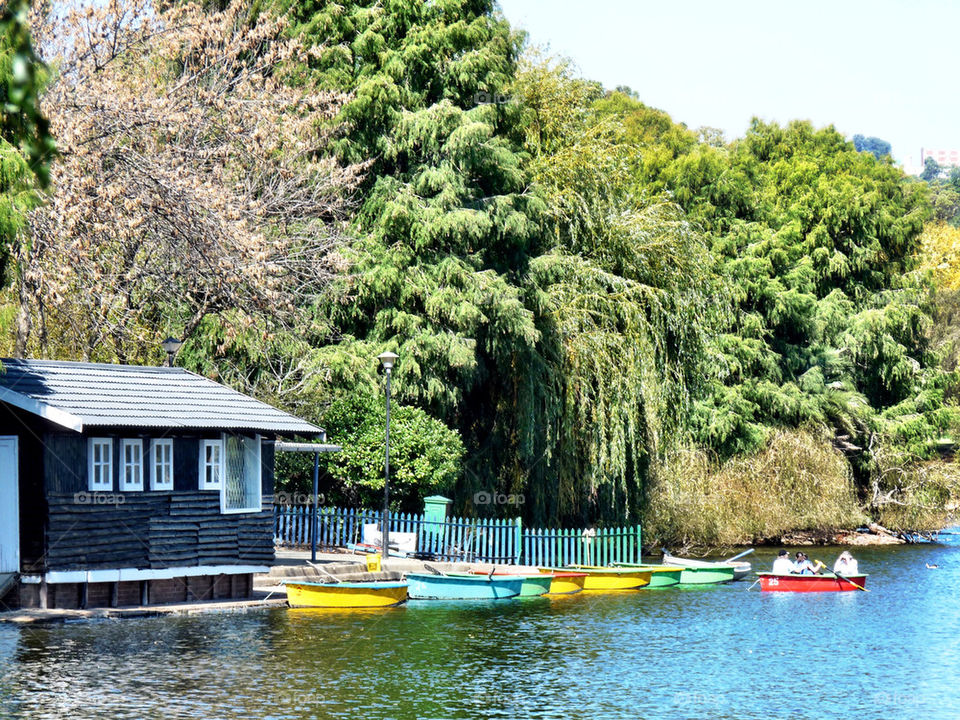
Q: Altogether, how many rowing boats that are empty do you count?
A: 8